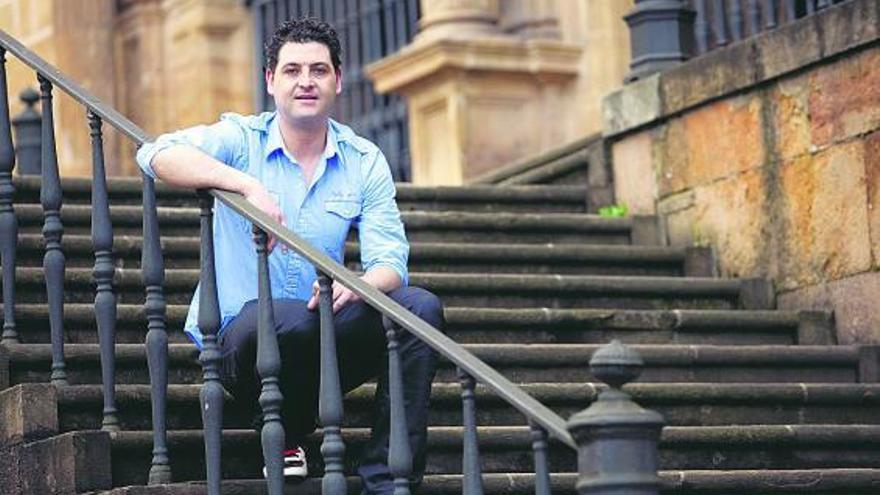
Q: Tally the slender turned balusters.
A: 10